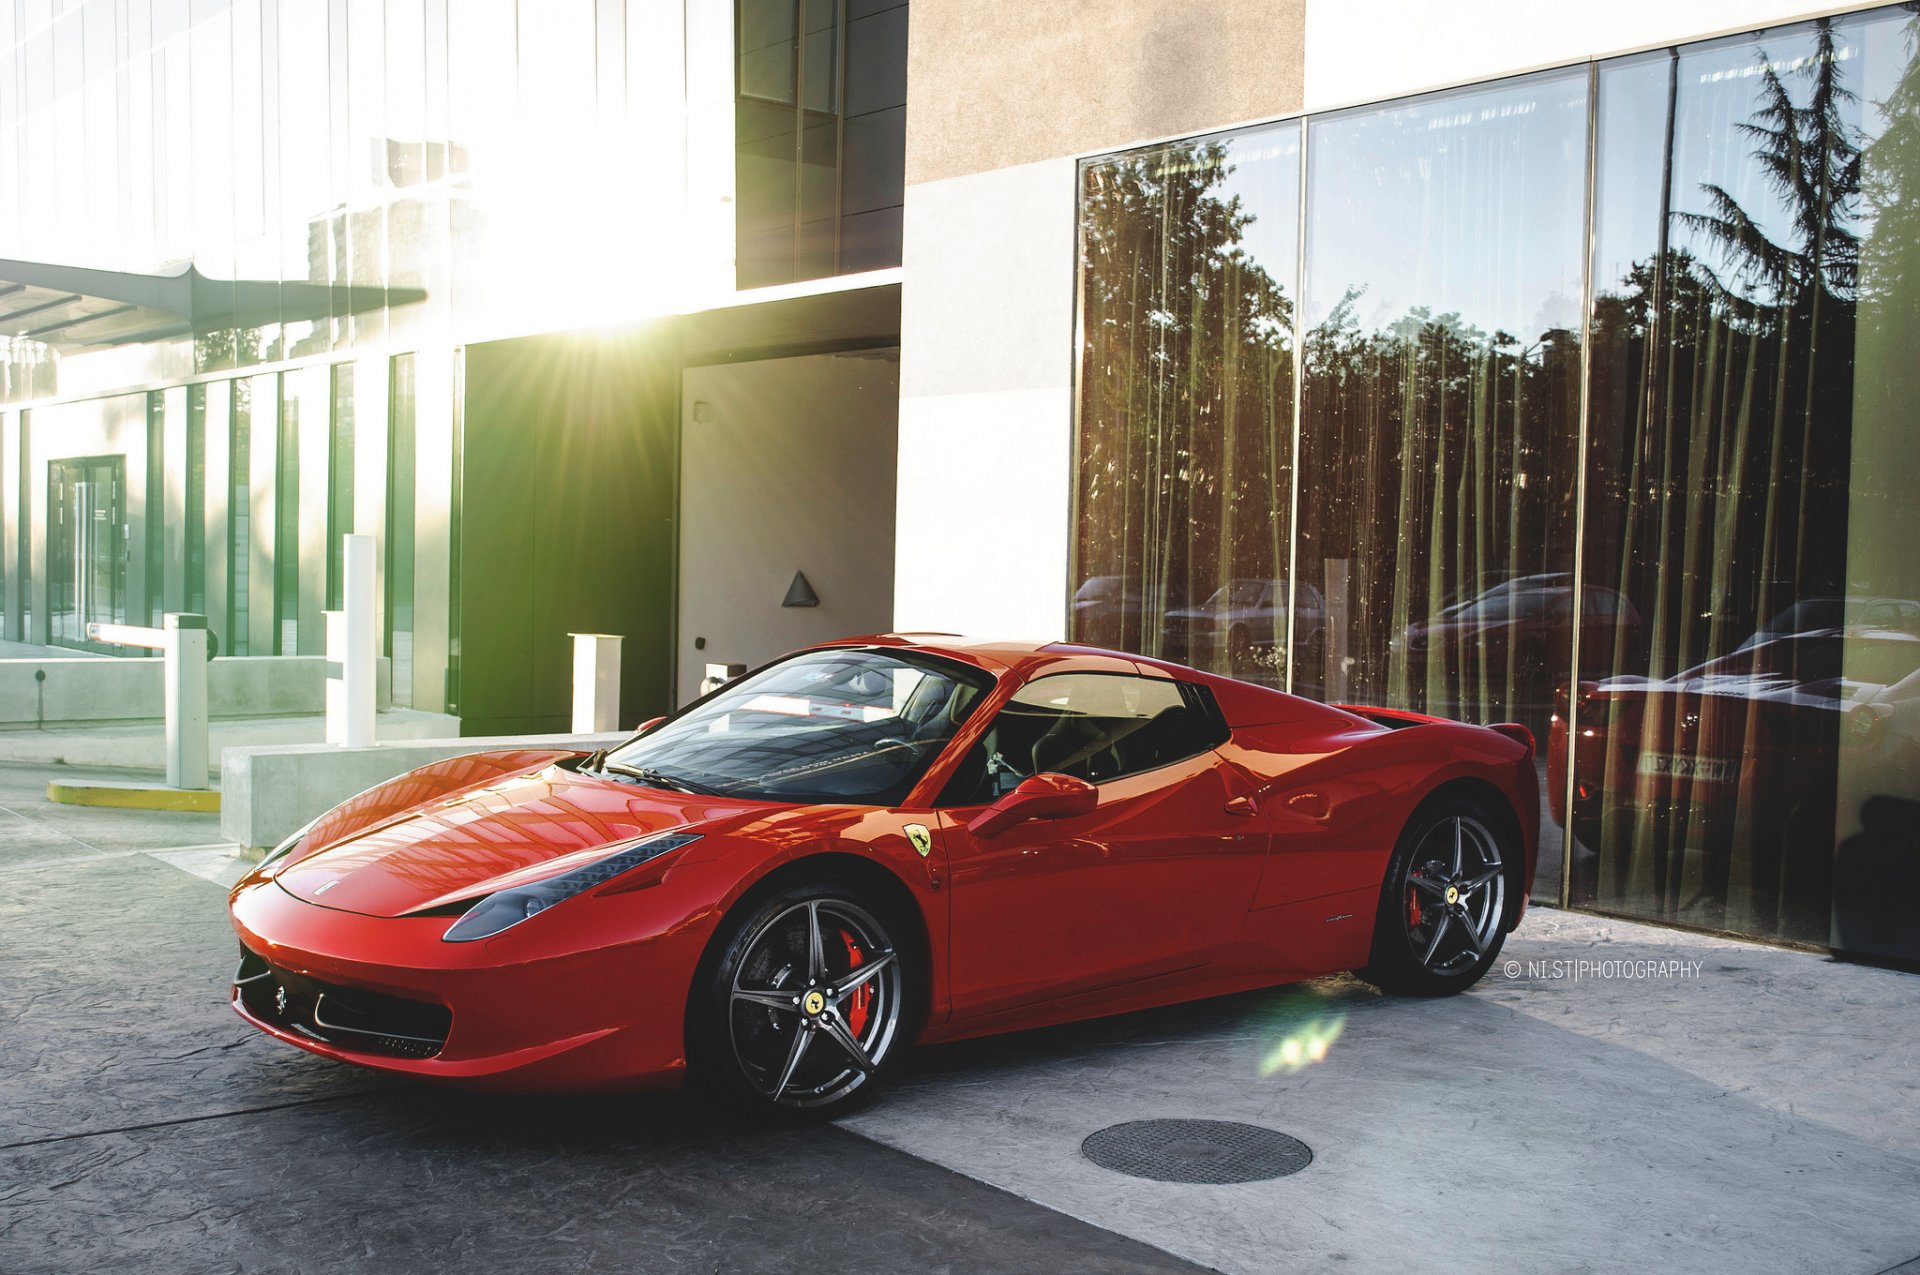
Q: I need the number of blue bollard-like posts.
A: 0